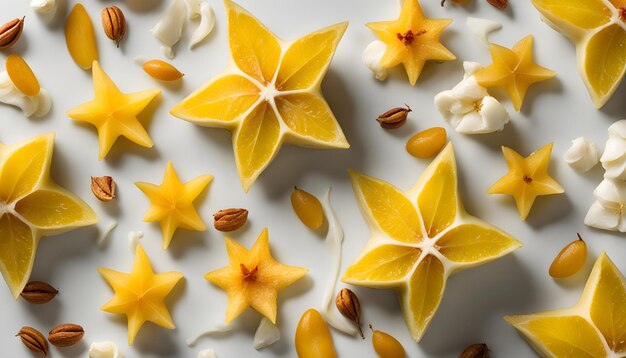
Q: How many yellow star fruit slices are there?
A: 12